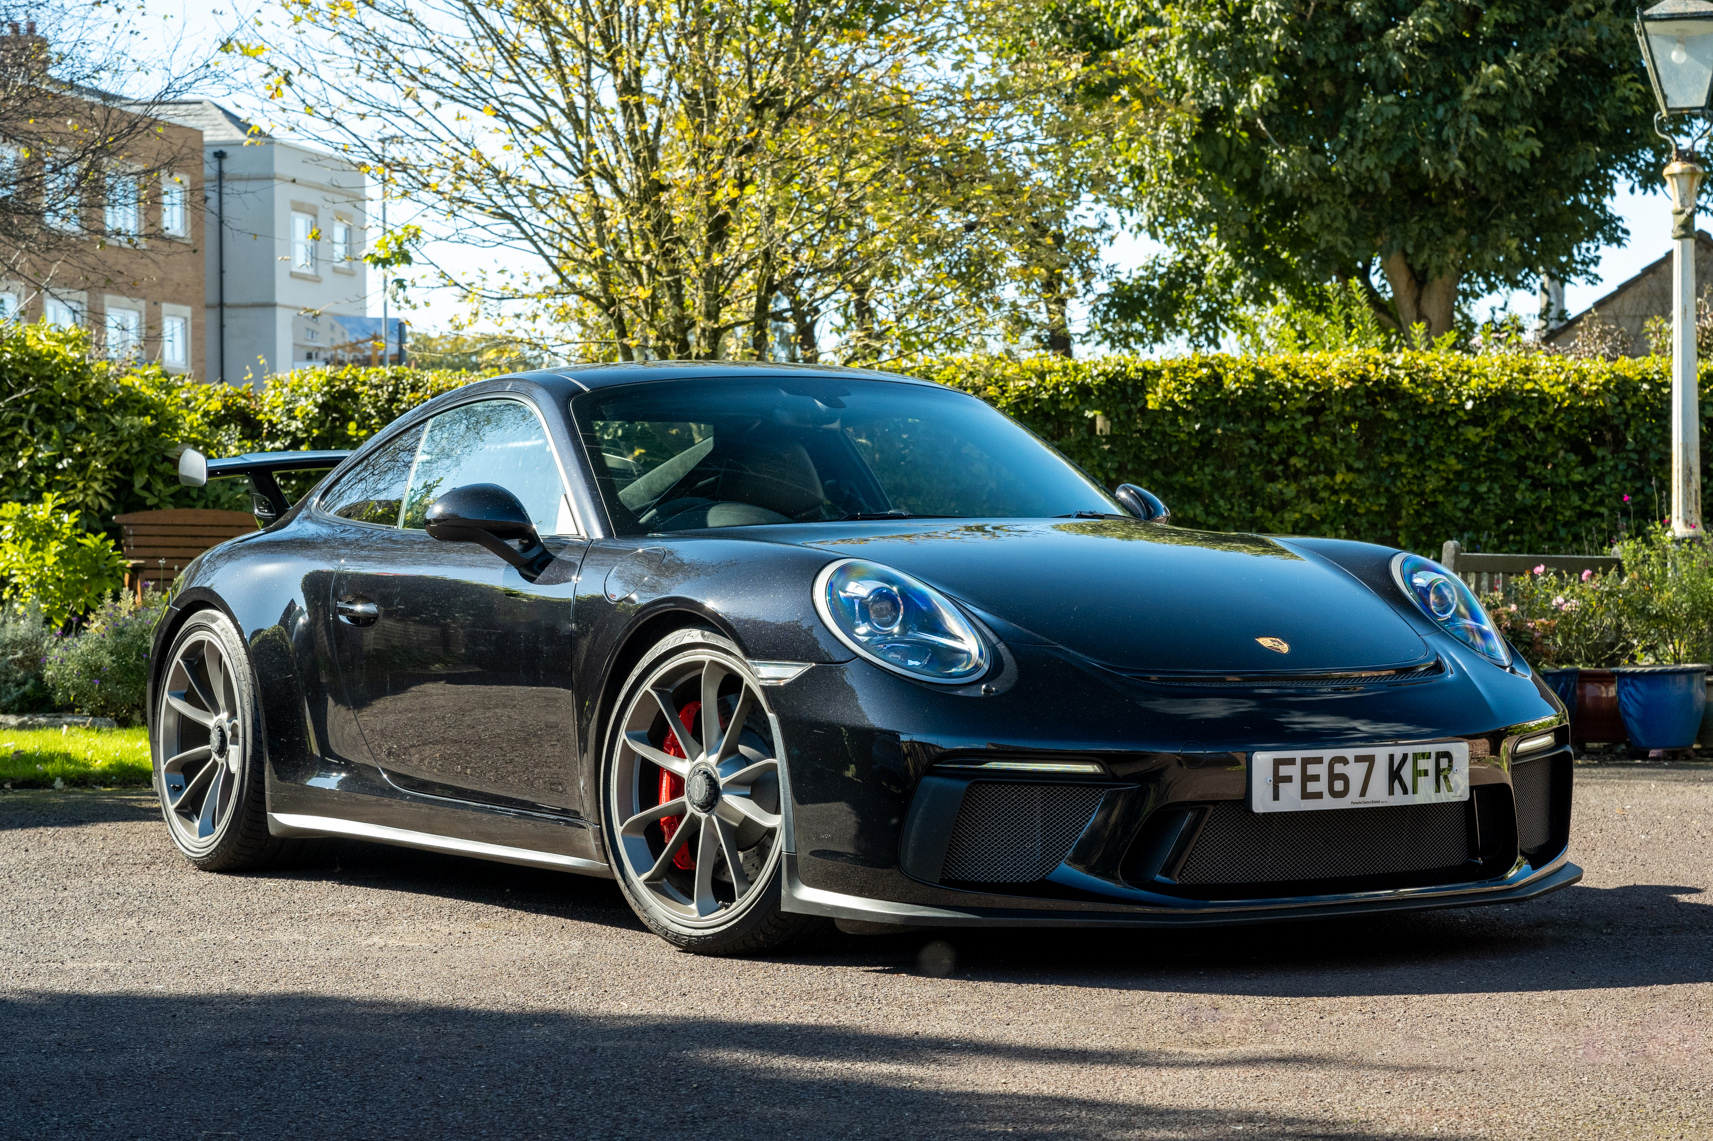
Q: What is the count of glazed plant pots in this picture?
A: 3